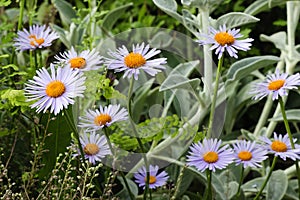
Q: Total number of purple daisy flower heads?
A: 12